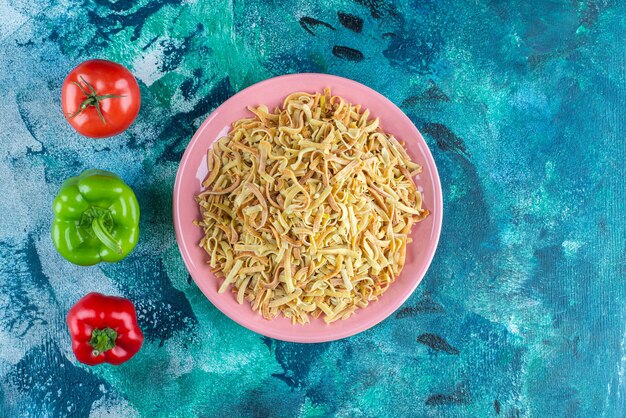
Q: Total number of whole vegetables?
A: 3